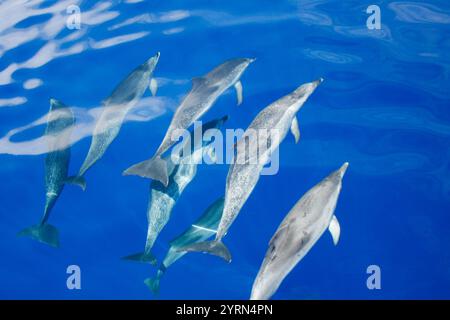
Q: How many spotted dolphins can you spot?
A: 7